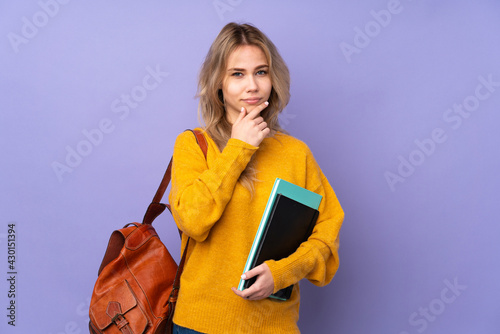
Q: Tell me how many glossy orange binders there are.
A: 0